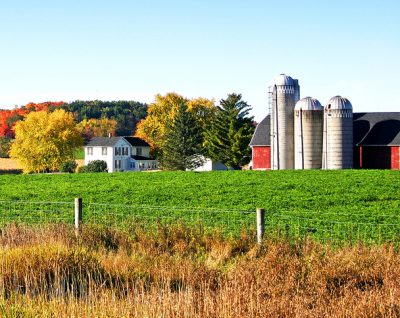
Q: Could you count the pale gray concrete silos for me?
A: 3